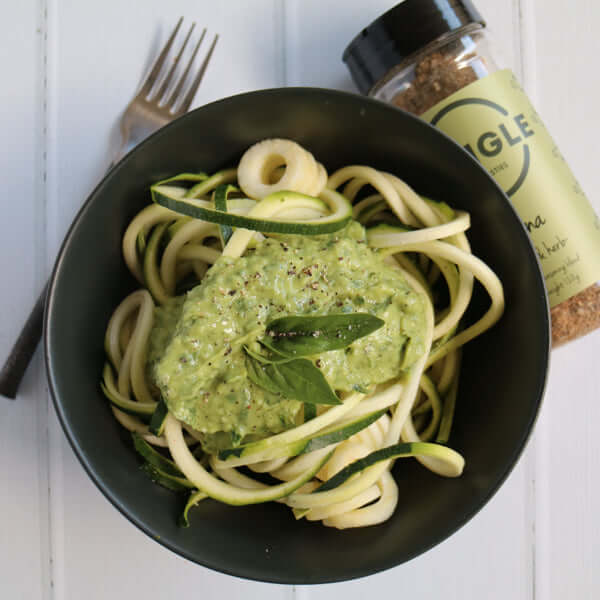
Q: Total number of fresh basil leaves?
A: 2